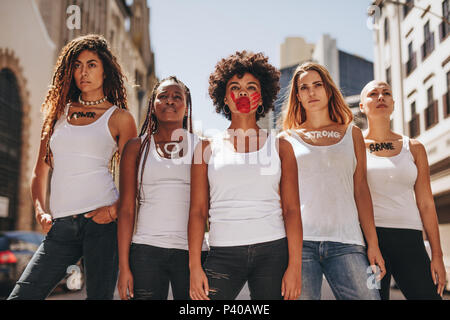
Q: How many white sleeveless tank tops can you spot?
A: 5